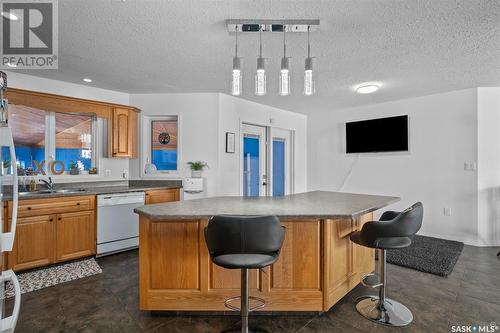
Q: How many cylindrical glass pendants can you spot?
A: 4